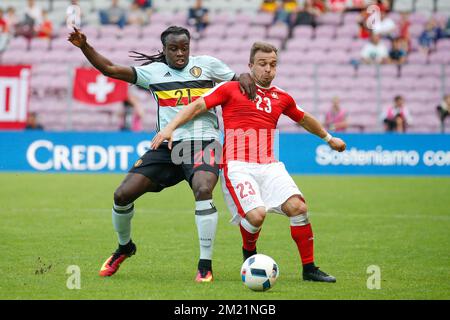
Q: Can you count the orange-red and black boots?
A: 2